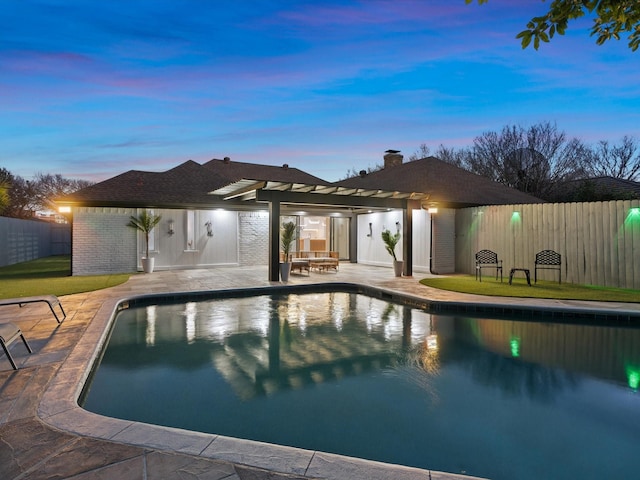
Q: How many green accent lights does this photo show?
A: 2